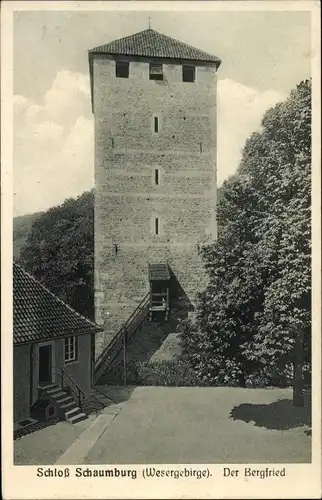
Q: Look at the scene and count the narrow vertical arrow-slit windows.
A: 3